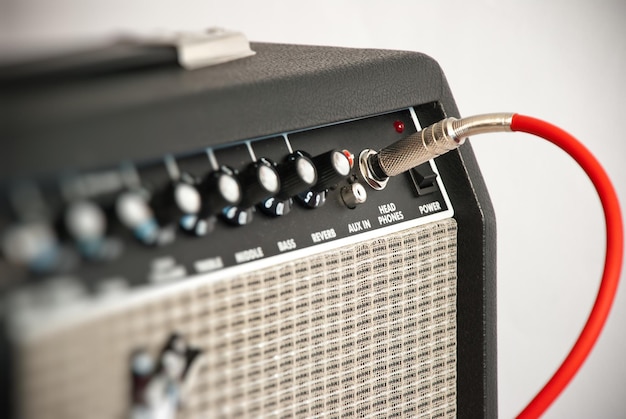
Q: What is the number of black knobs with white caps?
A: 8